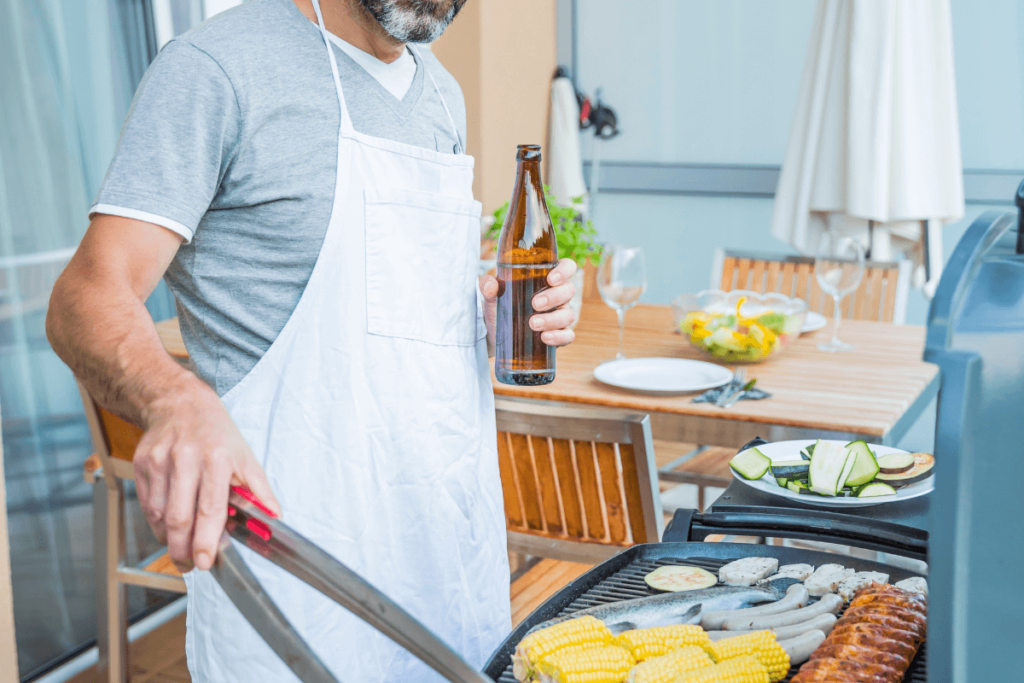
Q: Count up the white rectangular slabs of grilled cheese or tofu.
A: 5